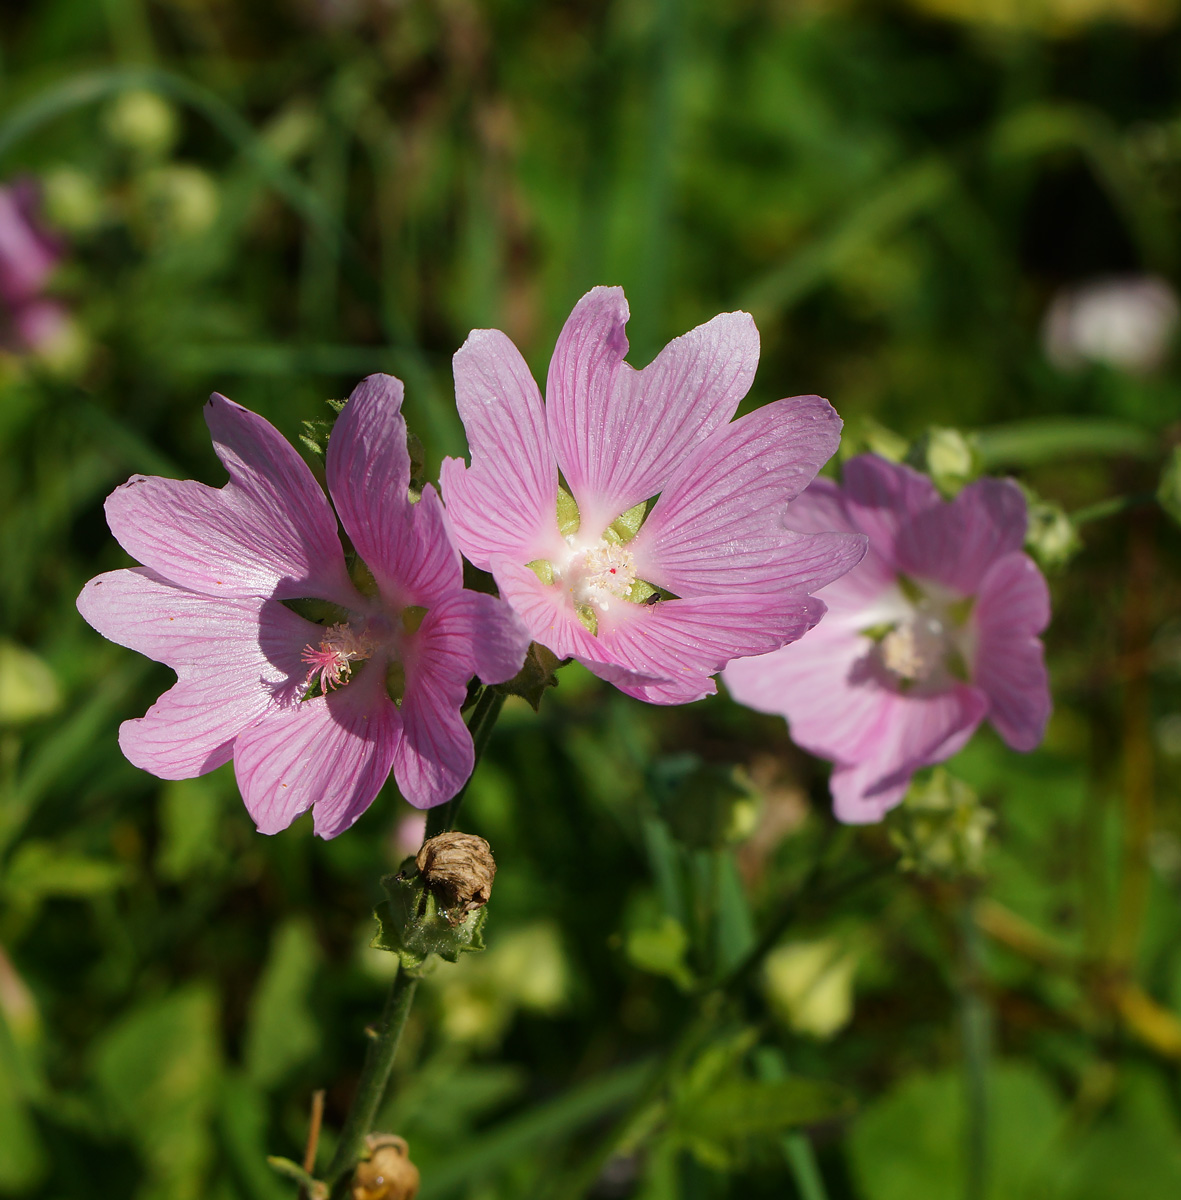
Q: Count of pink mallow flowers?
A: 3